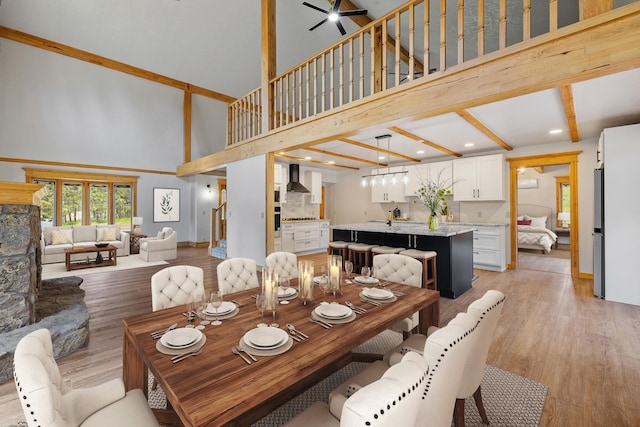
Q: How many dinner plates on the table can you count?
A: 8